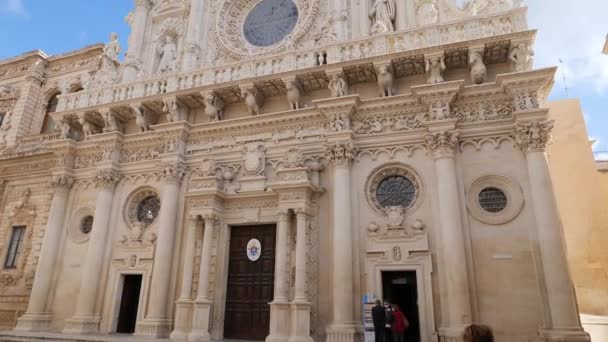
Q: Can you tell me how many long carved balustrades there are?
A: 1